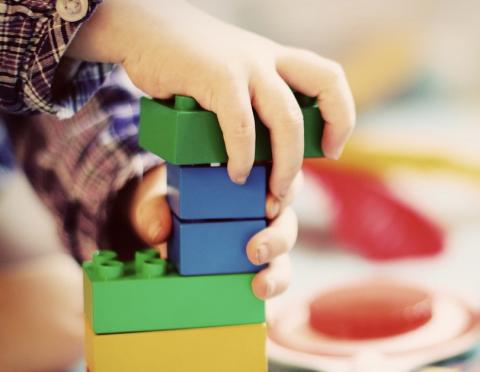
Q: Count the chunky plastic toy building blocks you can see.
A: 5